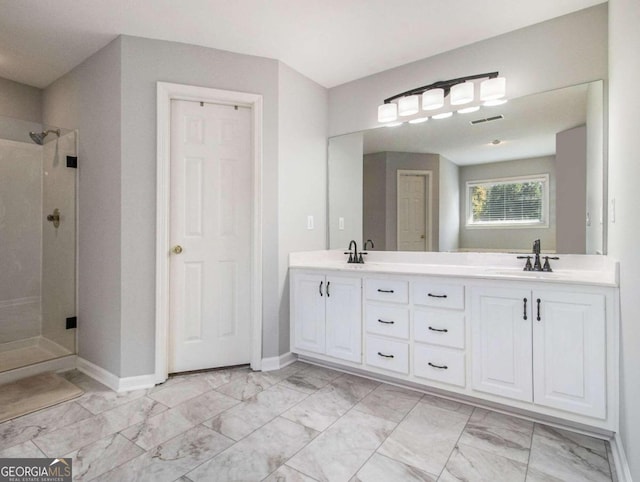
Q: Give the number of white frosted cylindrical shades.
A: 5